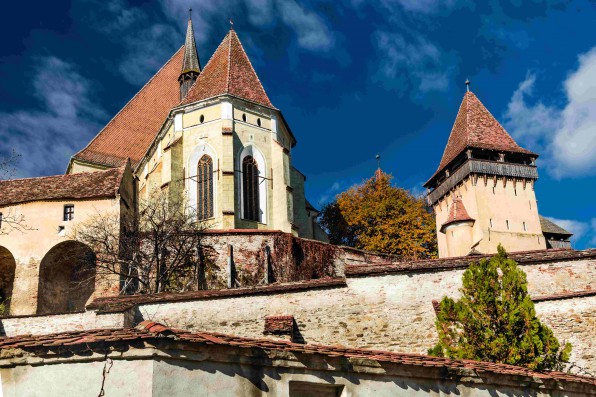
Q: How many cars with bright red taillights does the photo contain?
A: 0